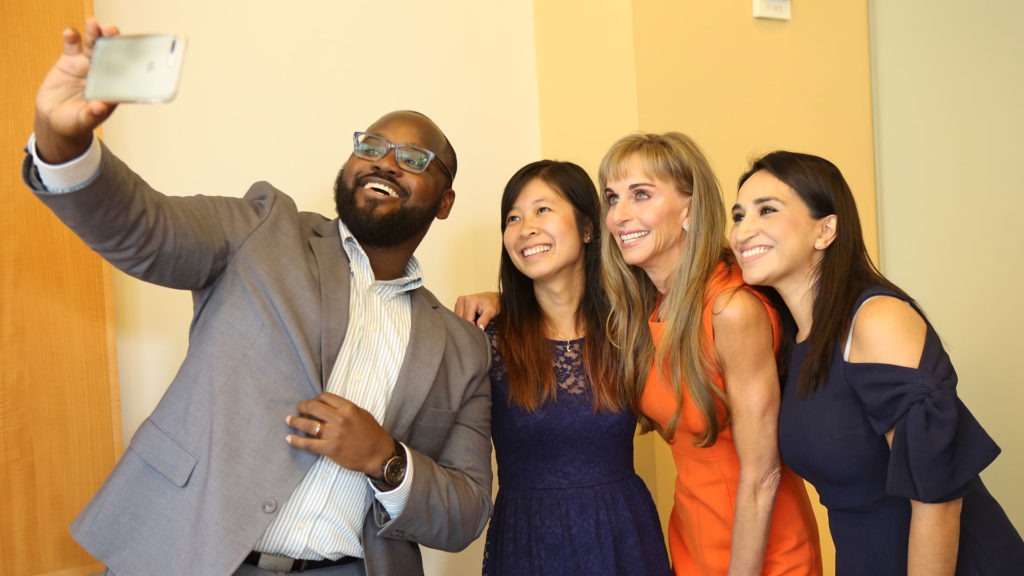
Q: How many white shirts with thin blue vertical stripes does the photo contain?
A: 1